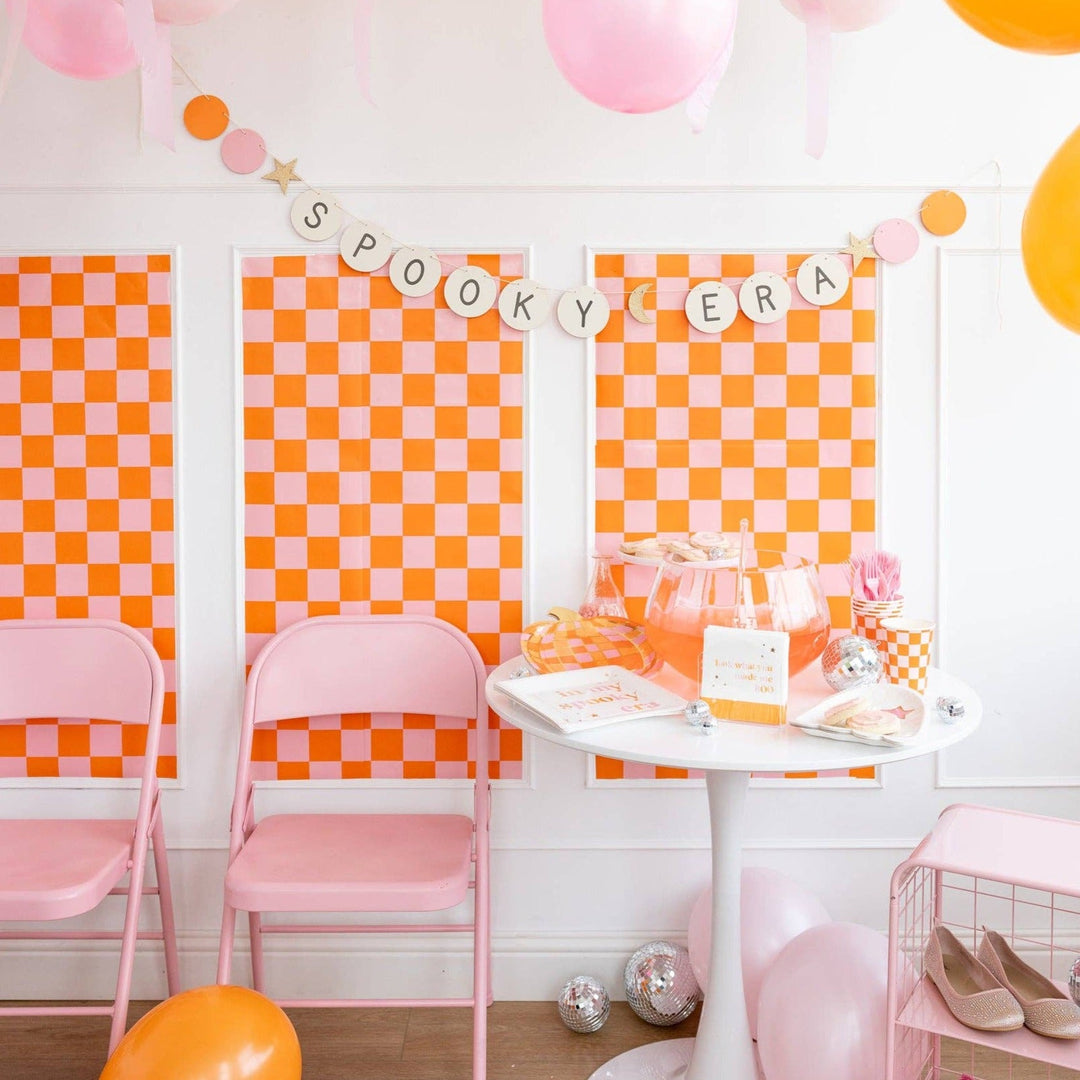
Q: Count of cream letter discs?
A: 9